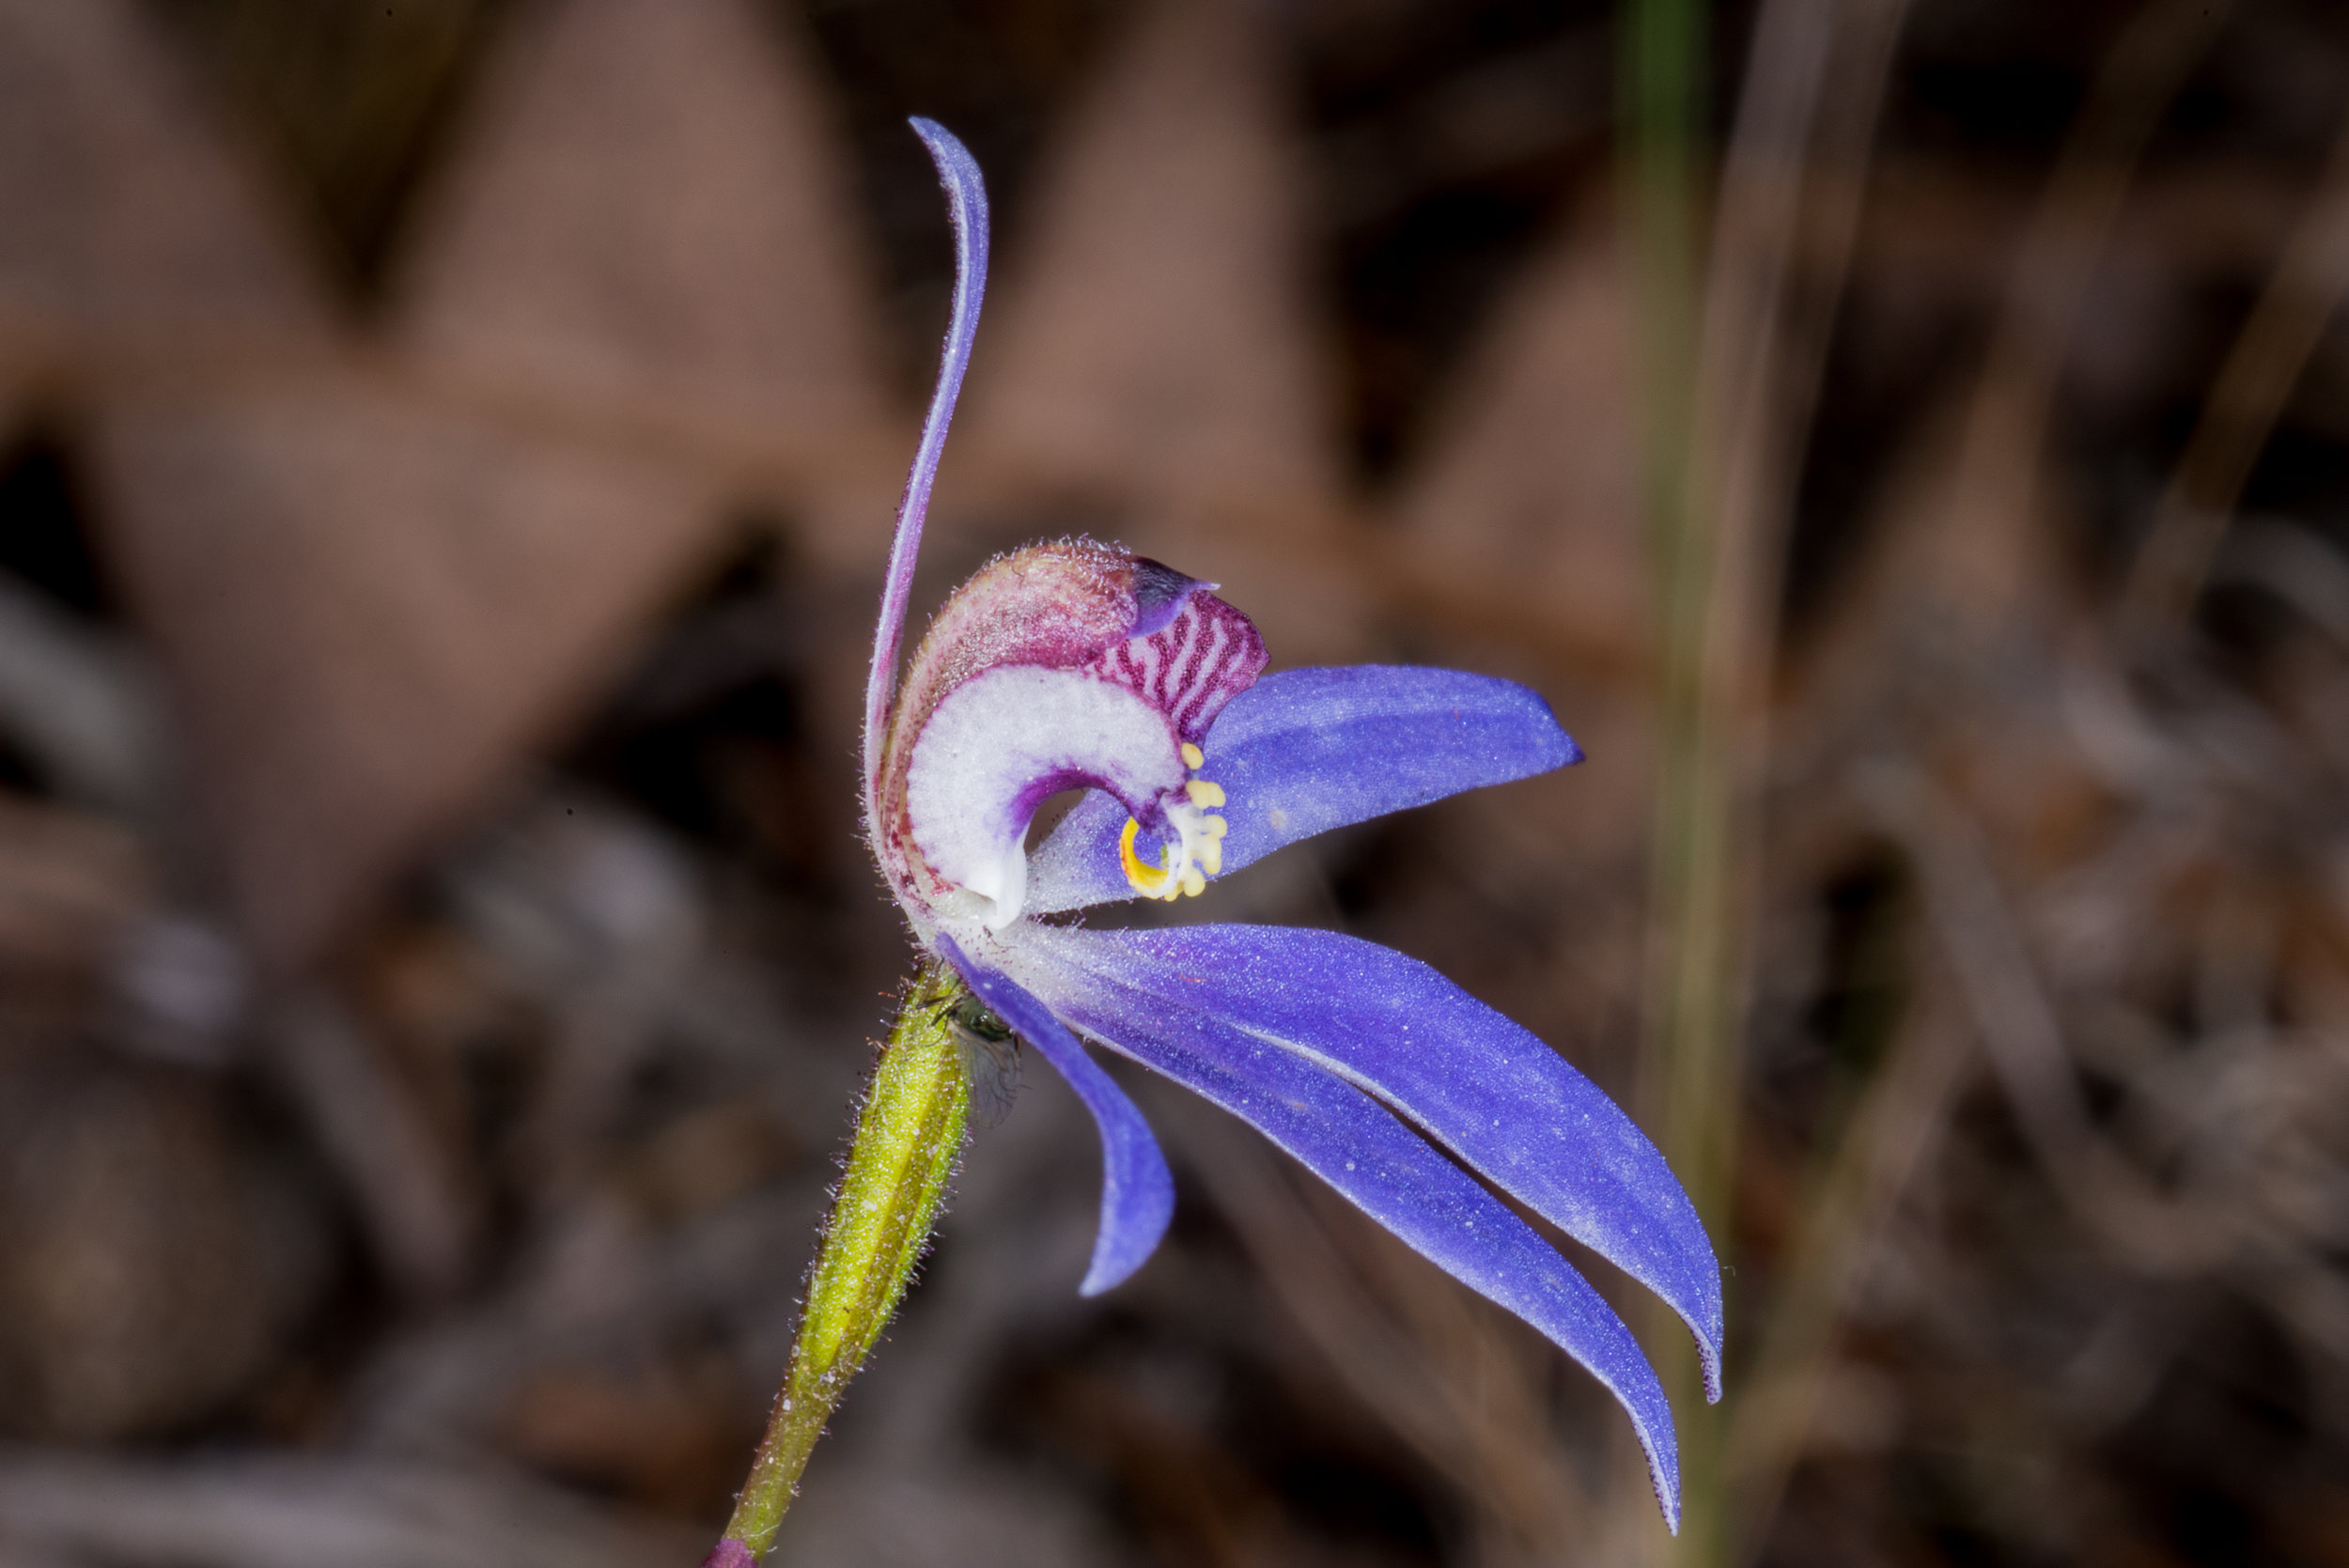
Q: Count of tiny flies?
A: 1